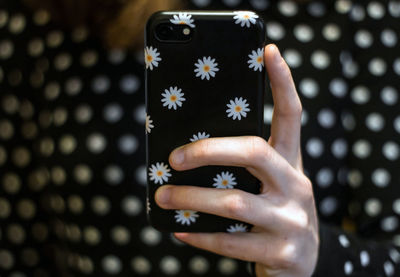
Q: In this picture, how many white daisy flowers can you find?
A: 14